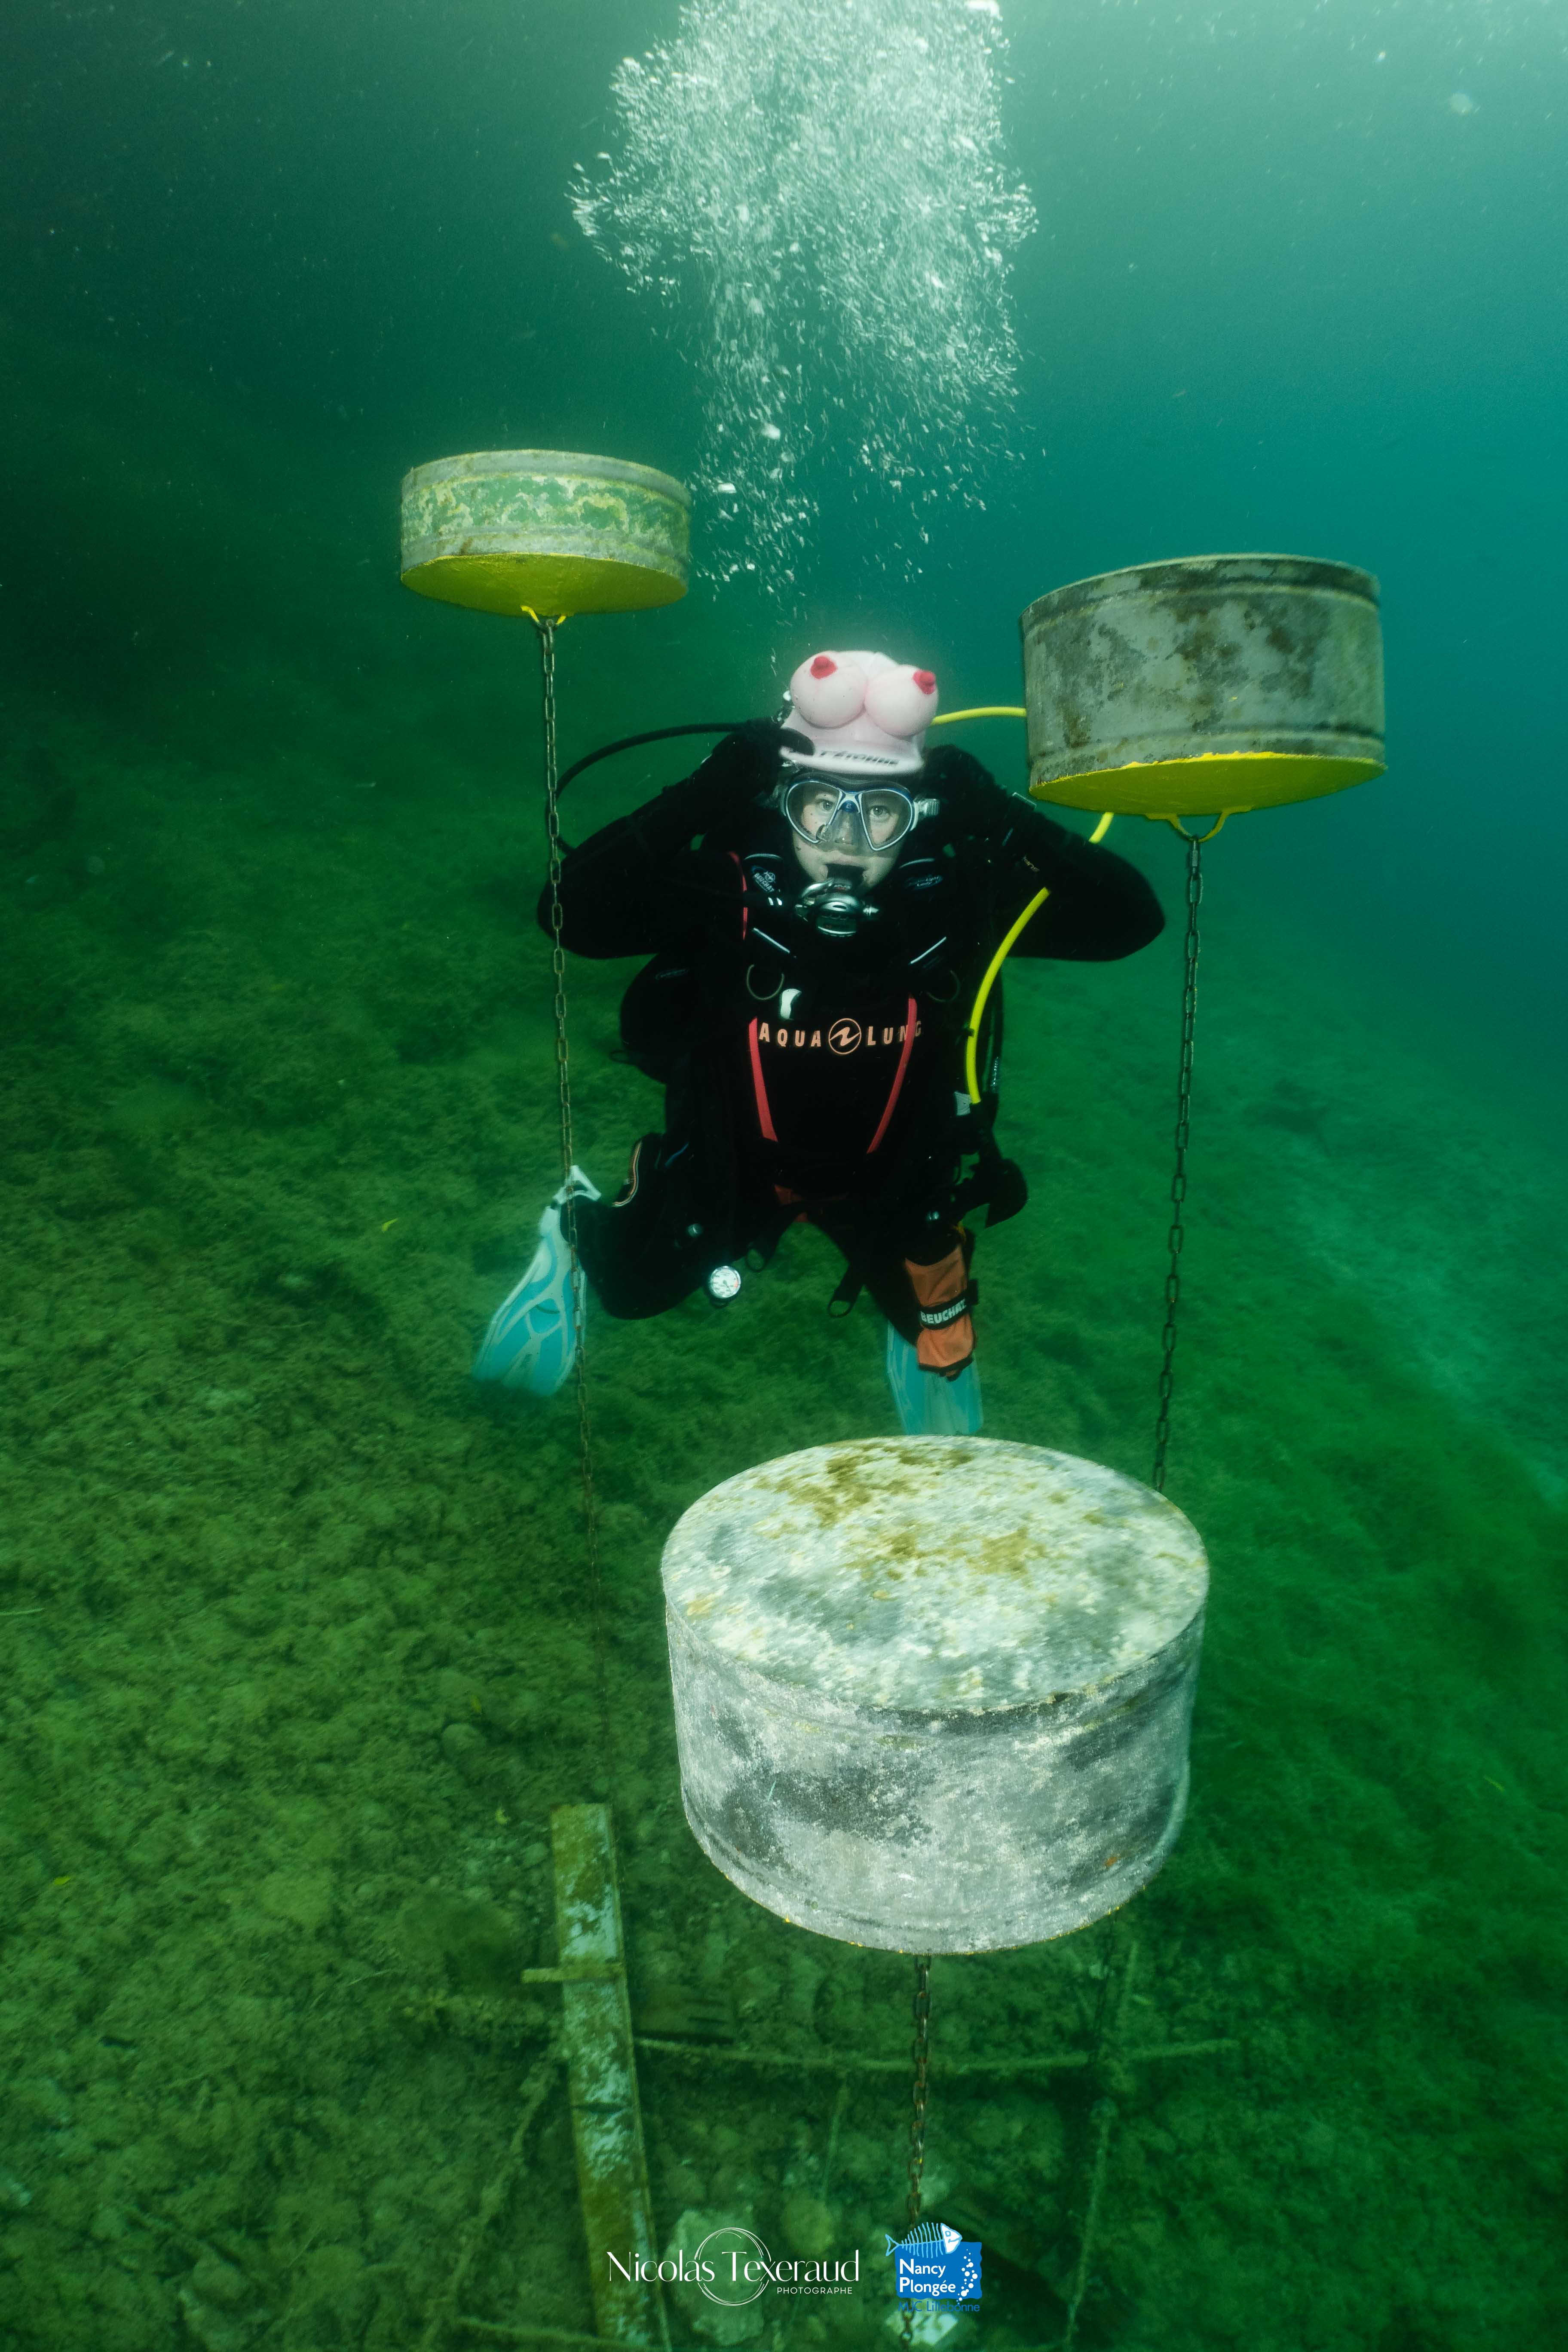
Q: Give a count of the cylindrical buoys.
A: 3